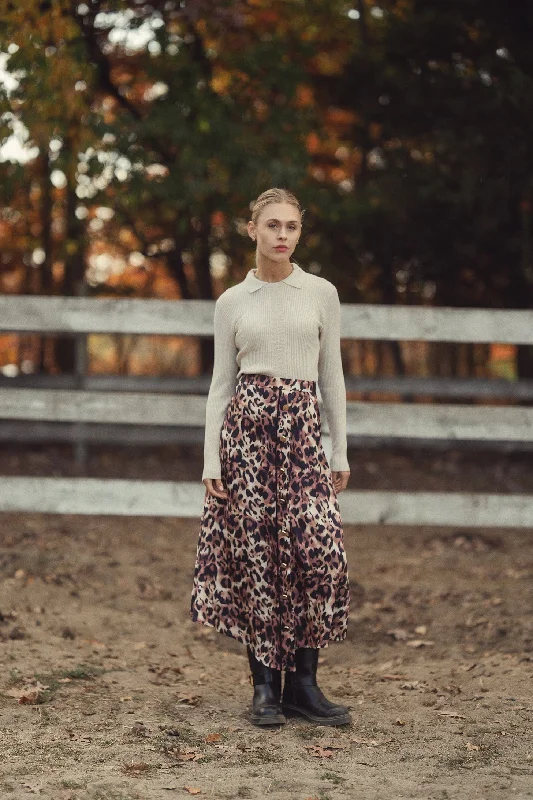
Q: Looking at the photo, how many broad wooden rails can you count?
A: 3